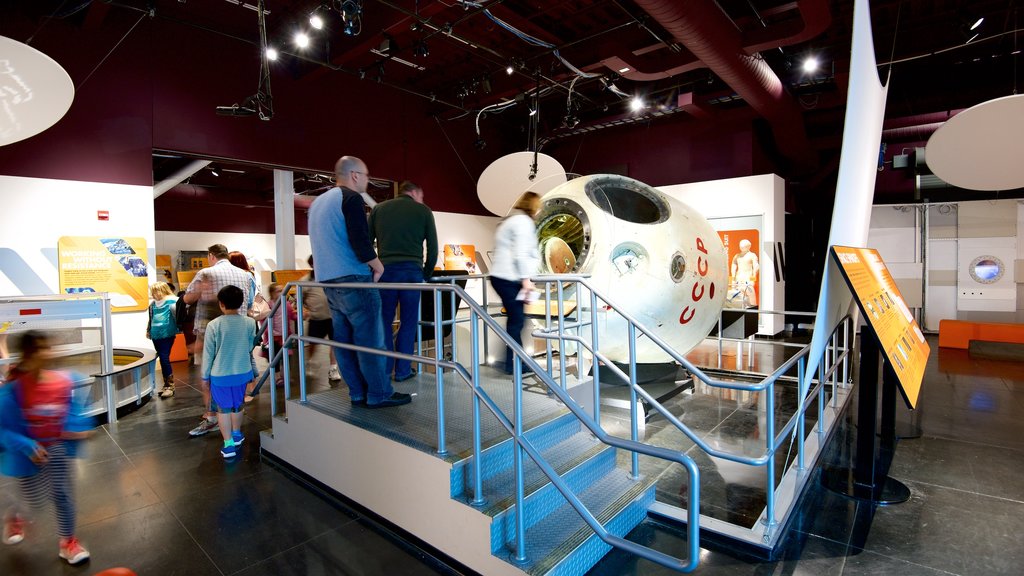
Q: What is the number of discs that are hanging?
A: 3